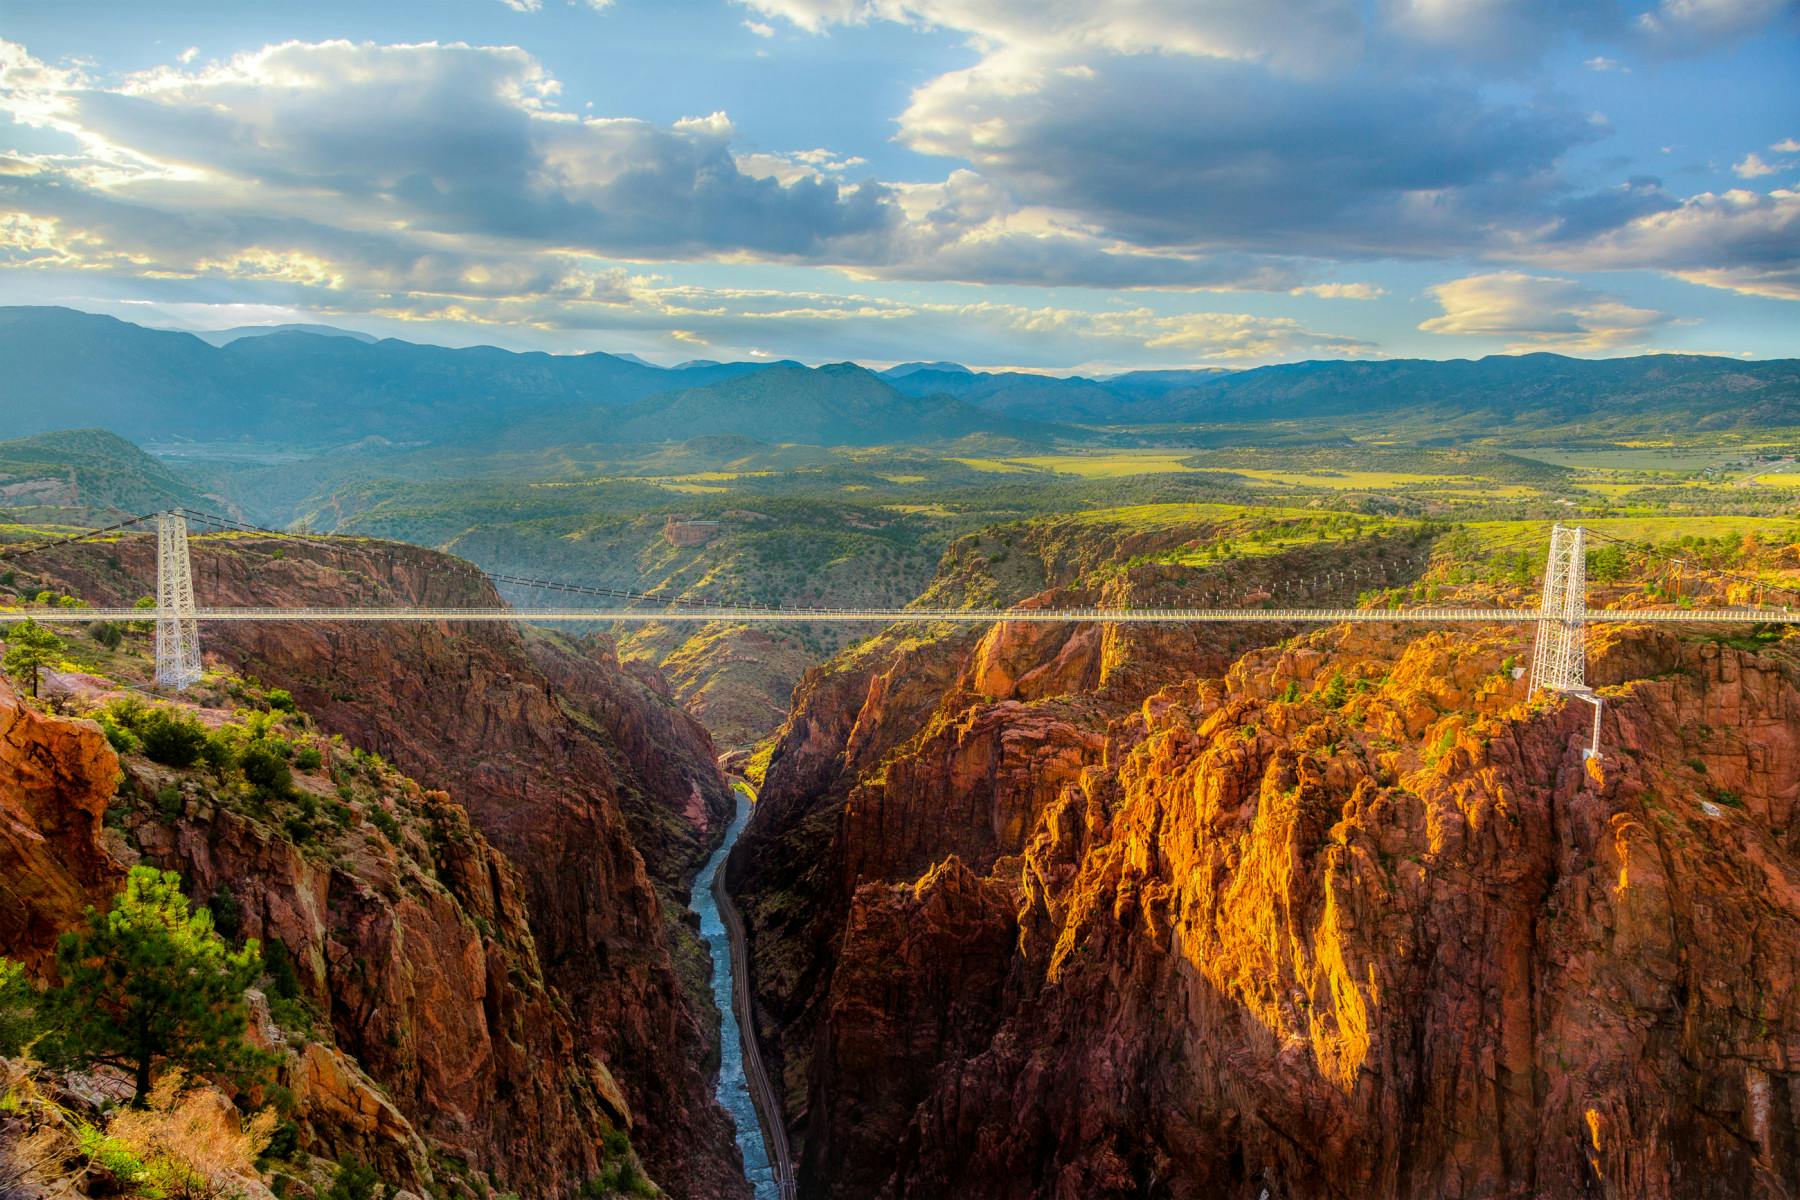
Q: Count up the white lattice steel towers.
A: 2